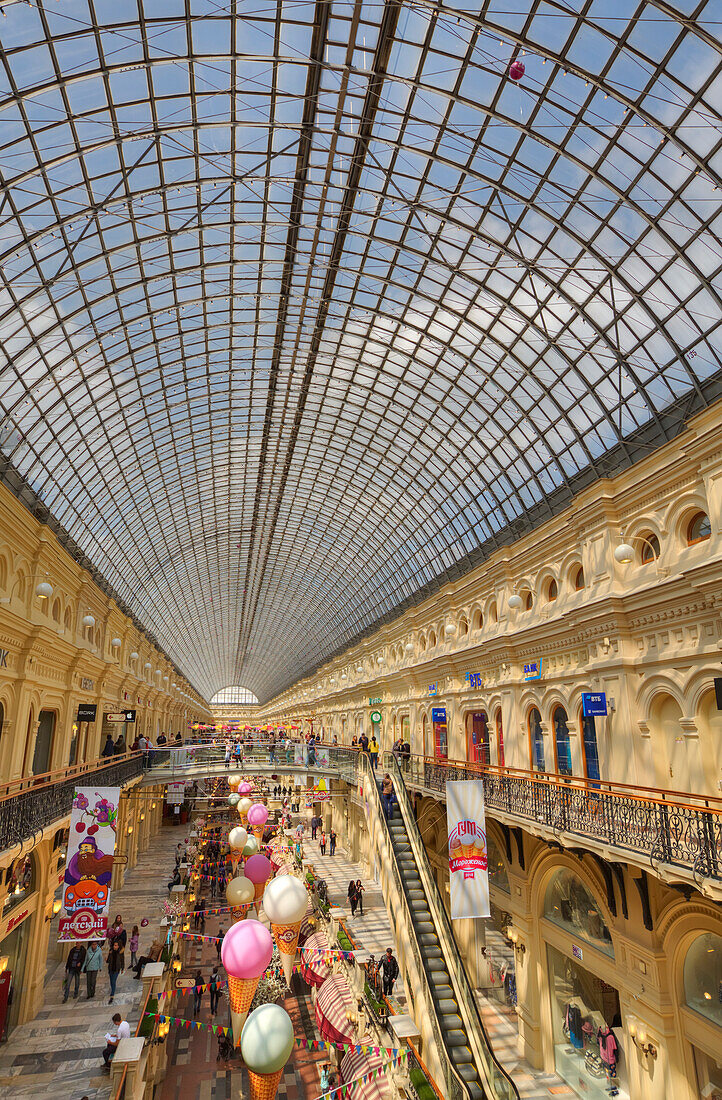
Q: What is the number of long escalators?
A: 1